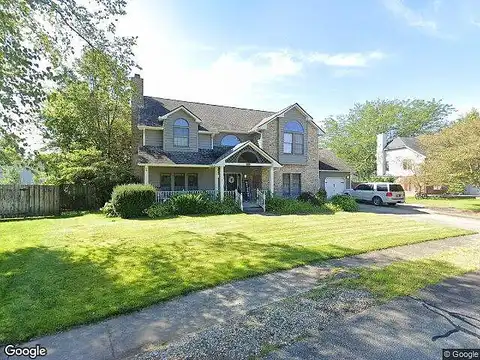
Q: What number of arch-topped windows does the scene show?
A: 3